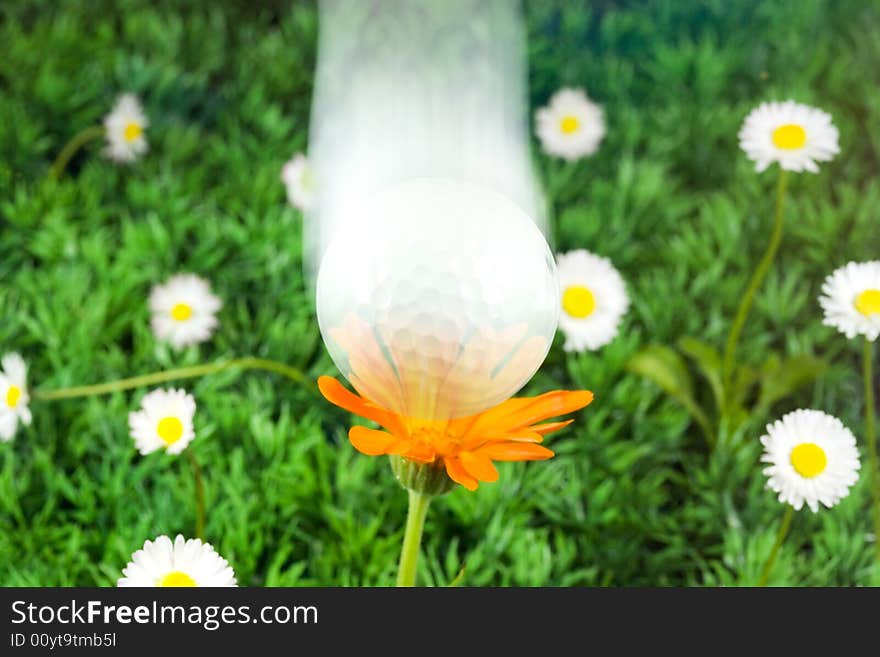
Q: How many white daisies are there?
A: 11